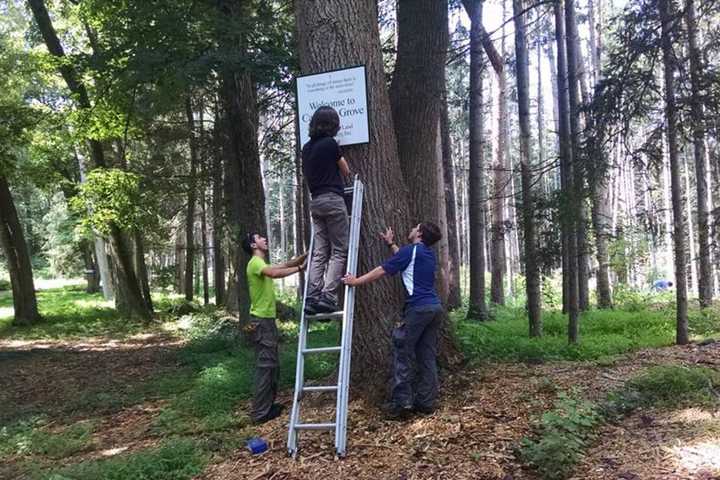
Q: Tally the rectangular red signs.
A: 0